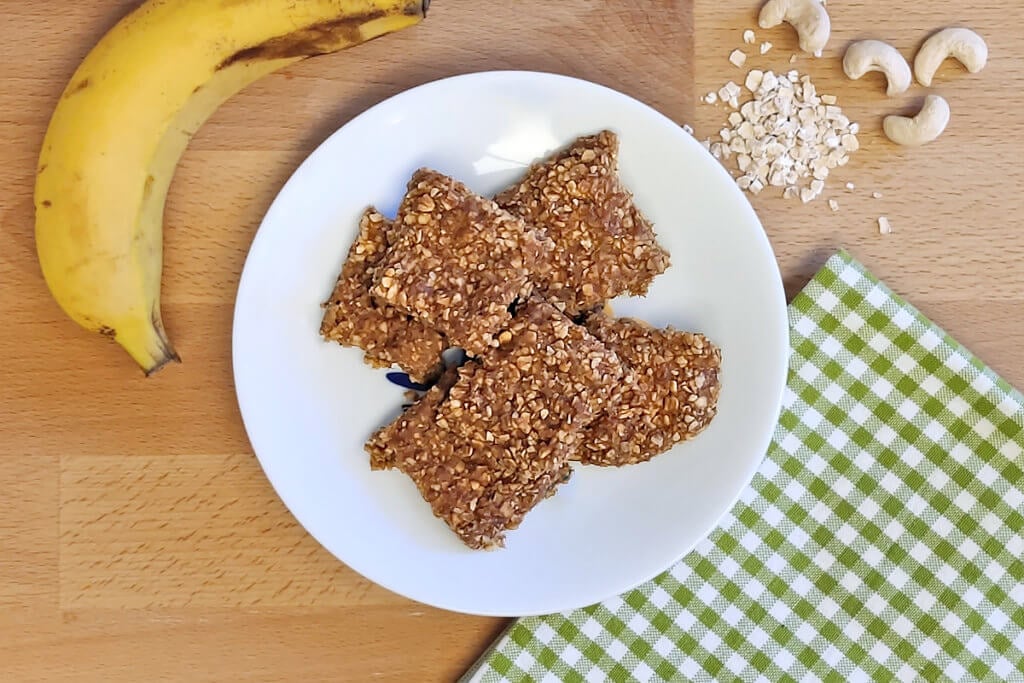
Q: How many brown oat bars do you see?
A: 5